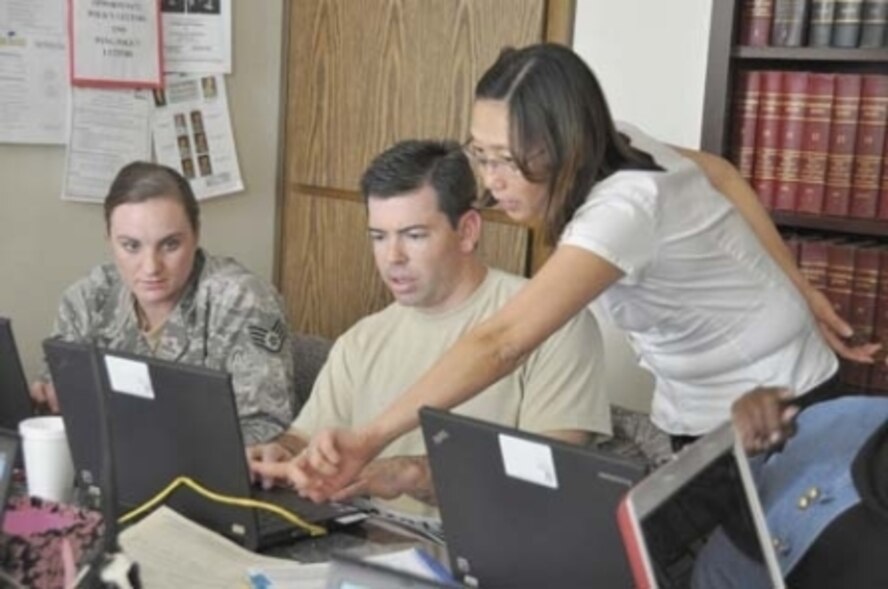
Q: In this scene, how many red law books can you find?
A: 13